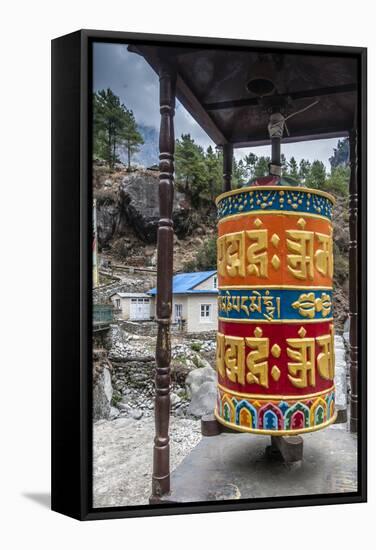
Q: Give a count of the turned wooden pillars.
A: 3